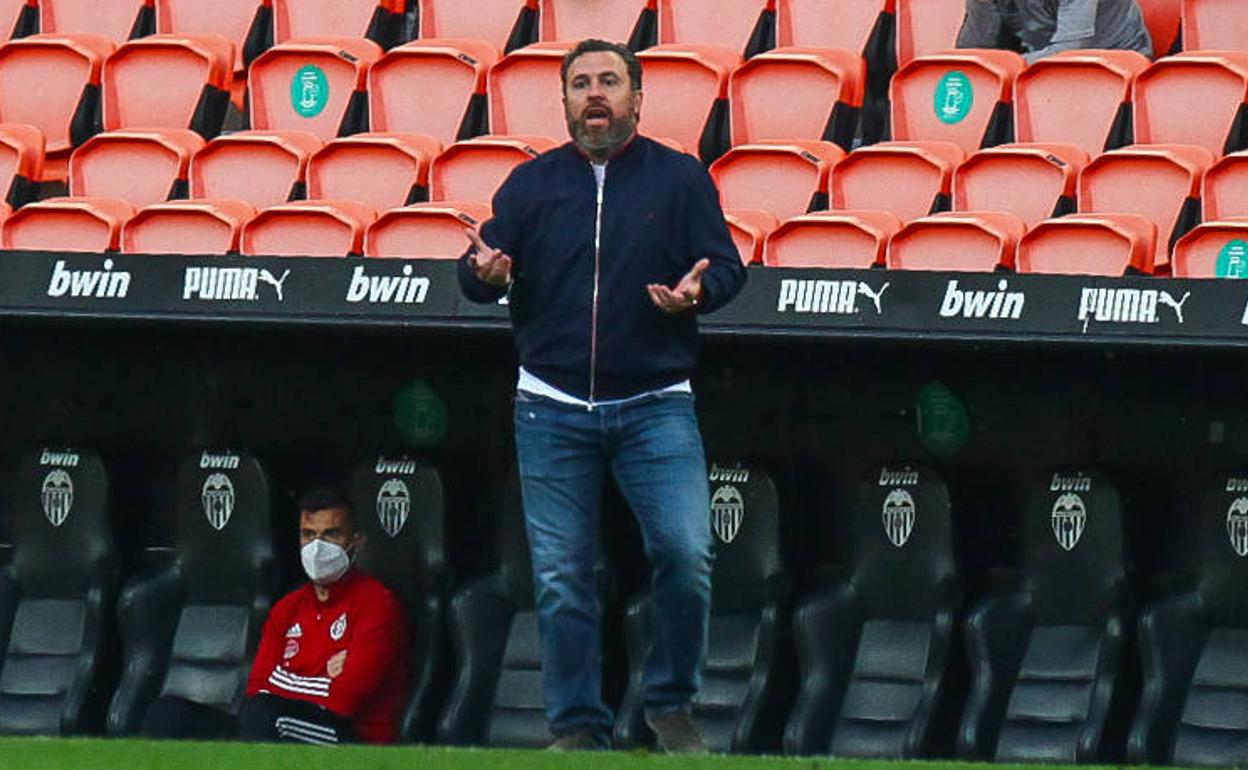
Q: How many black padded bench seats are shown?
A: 8